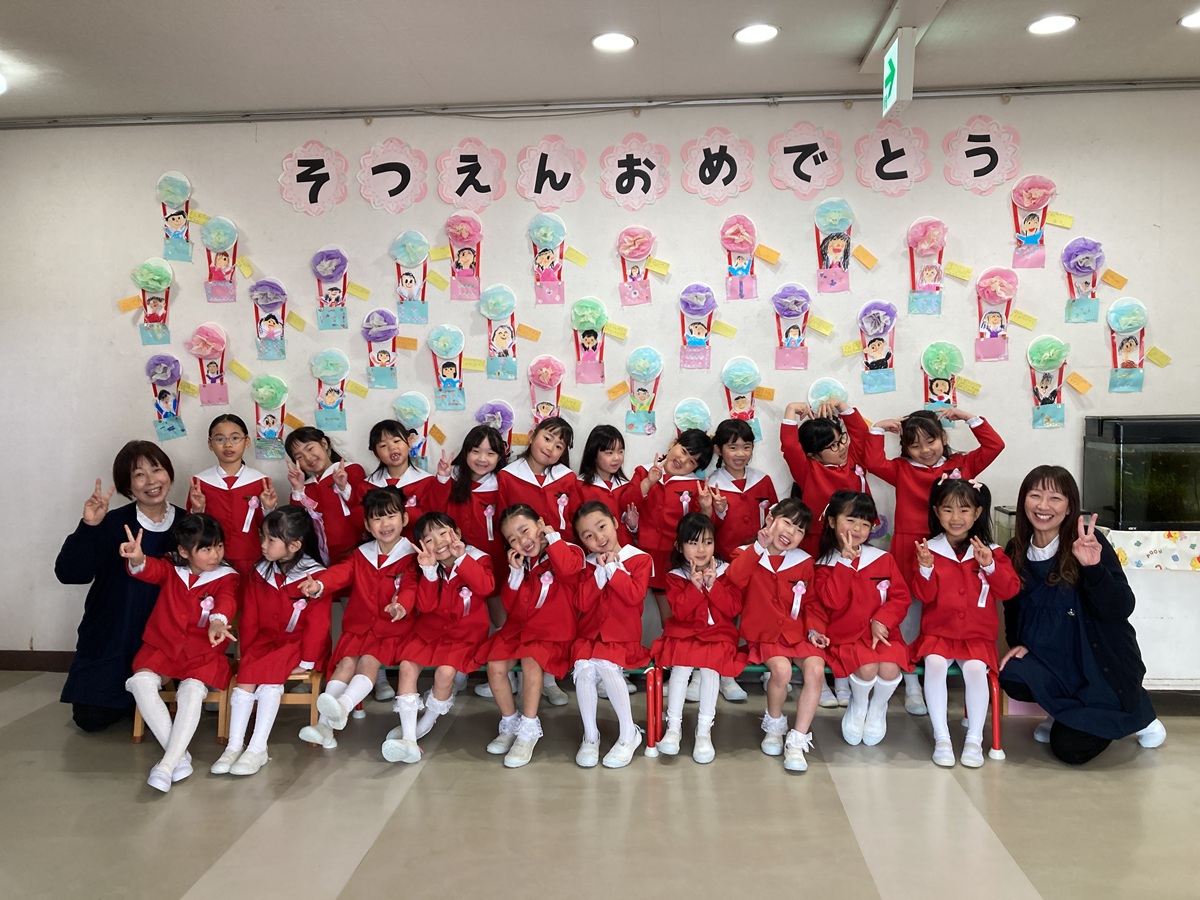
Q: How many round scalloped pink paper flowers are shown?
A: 9